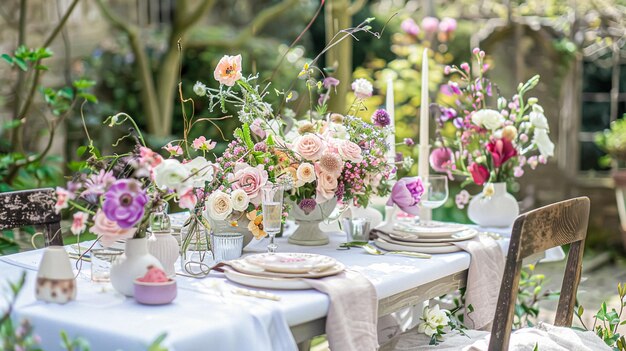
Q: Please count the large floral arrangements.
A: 3